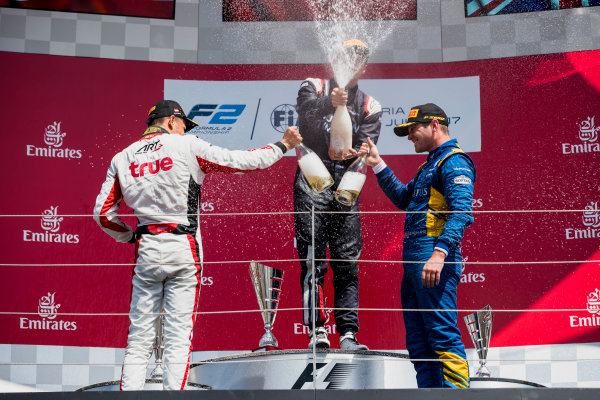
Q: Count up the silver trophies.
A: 3